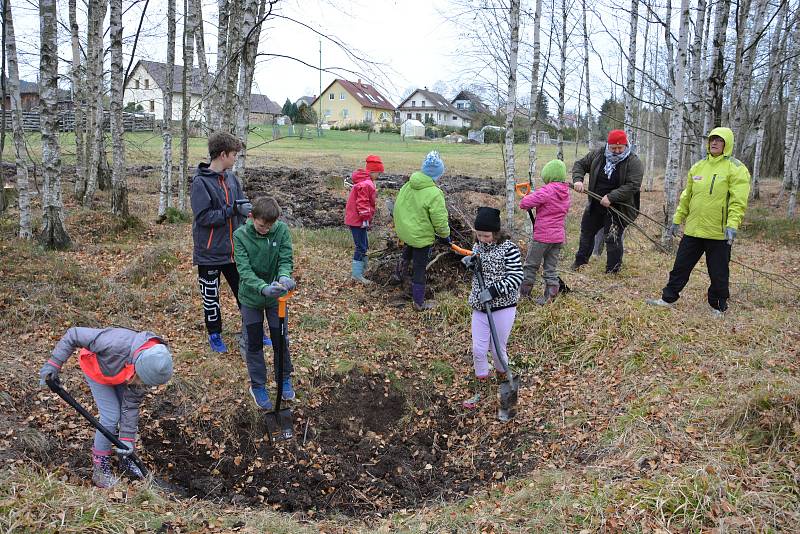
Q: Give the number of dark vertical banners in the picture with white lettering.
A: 0